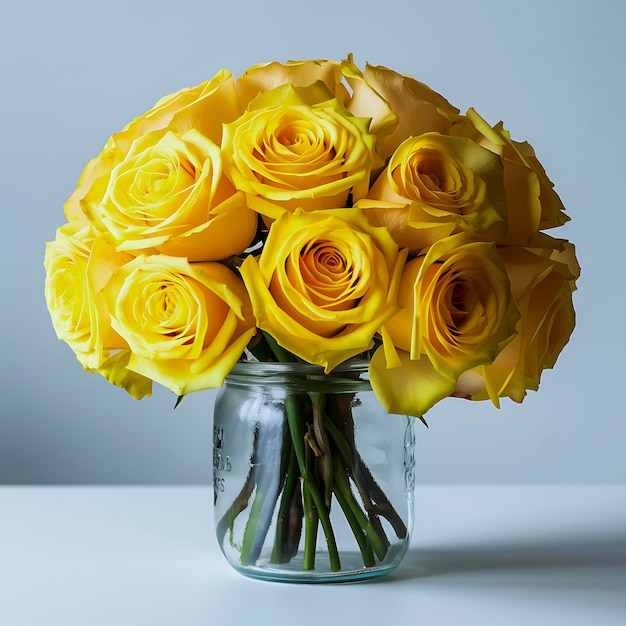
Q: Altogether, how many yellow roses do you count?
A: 13